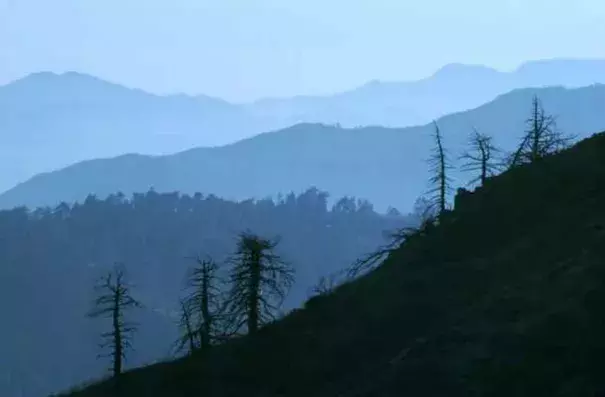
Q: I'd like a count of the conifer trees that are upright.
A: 6